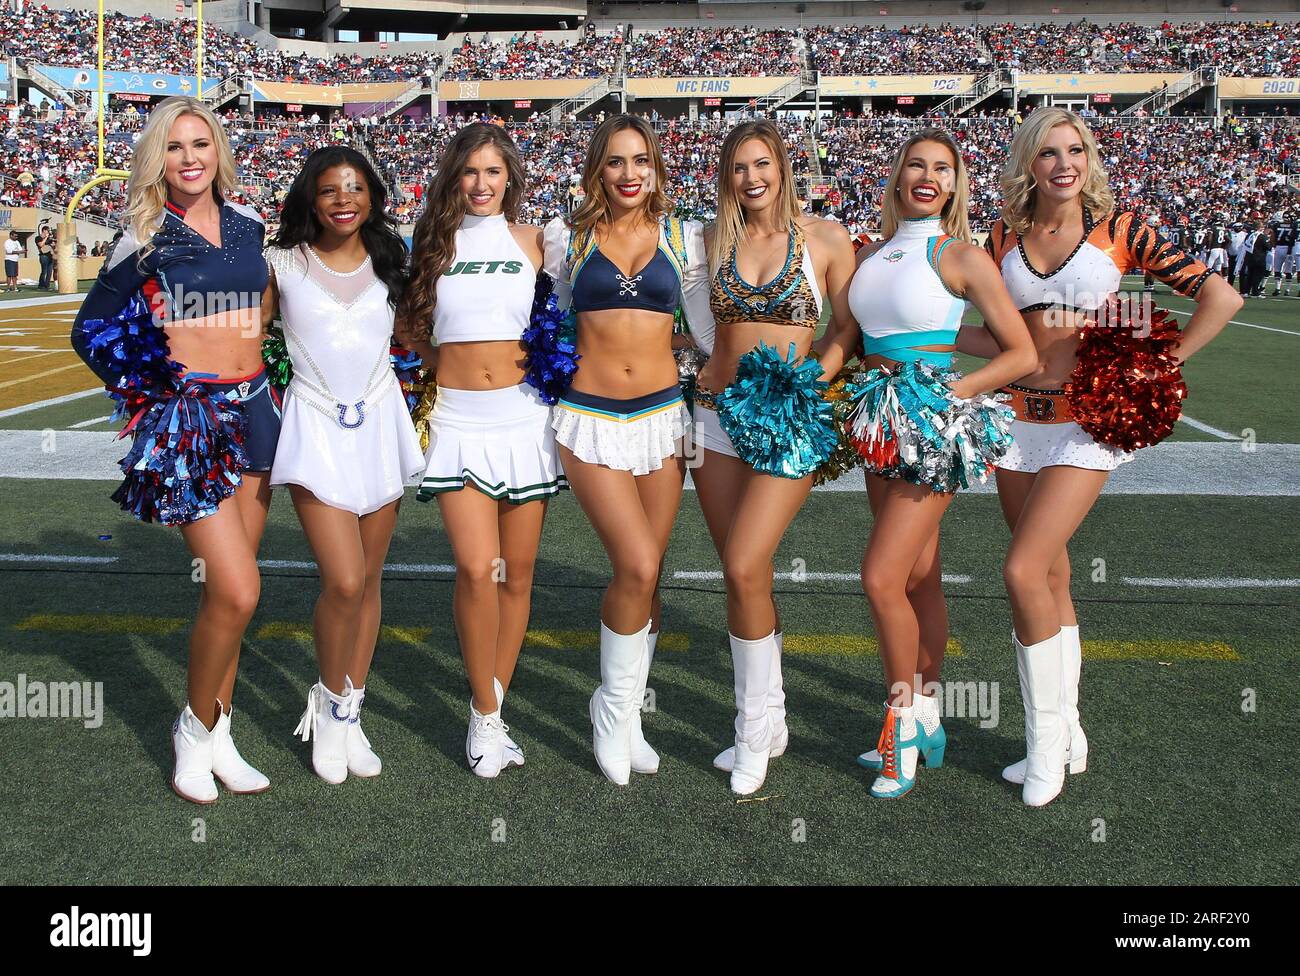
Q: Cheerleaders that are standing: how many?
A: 7